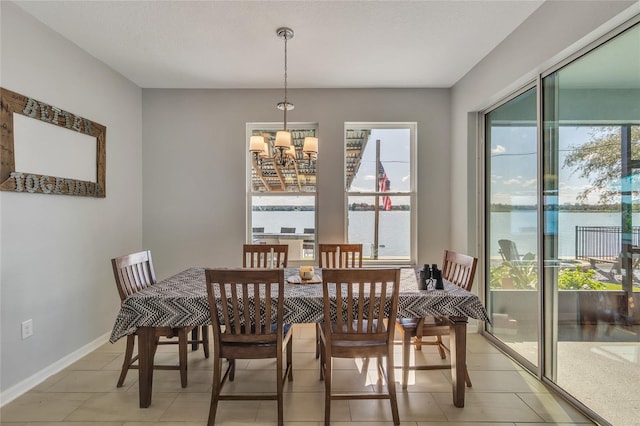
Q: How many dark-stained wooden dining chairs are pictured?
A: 6